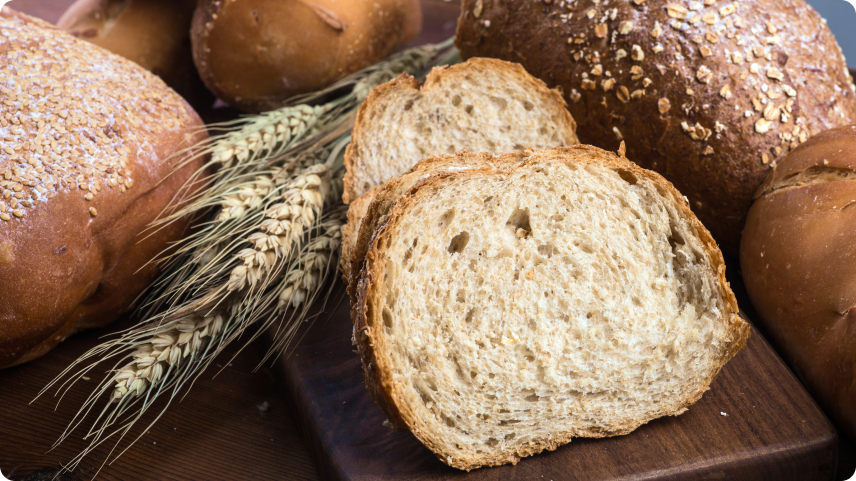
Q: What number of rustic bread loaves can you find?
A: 5